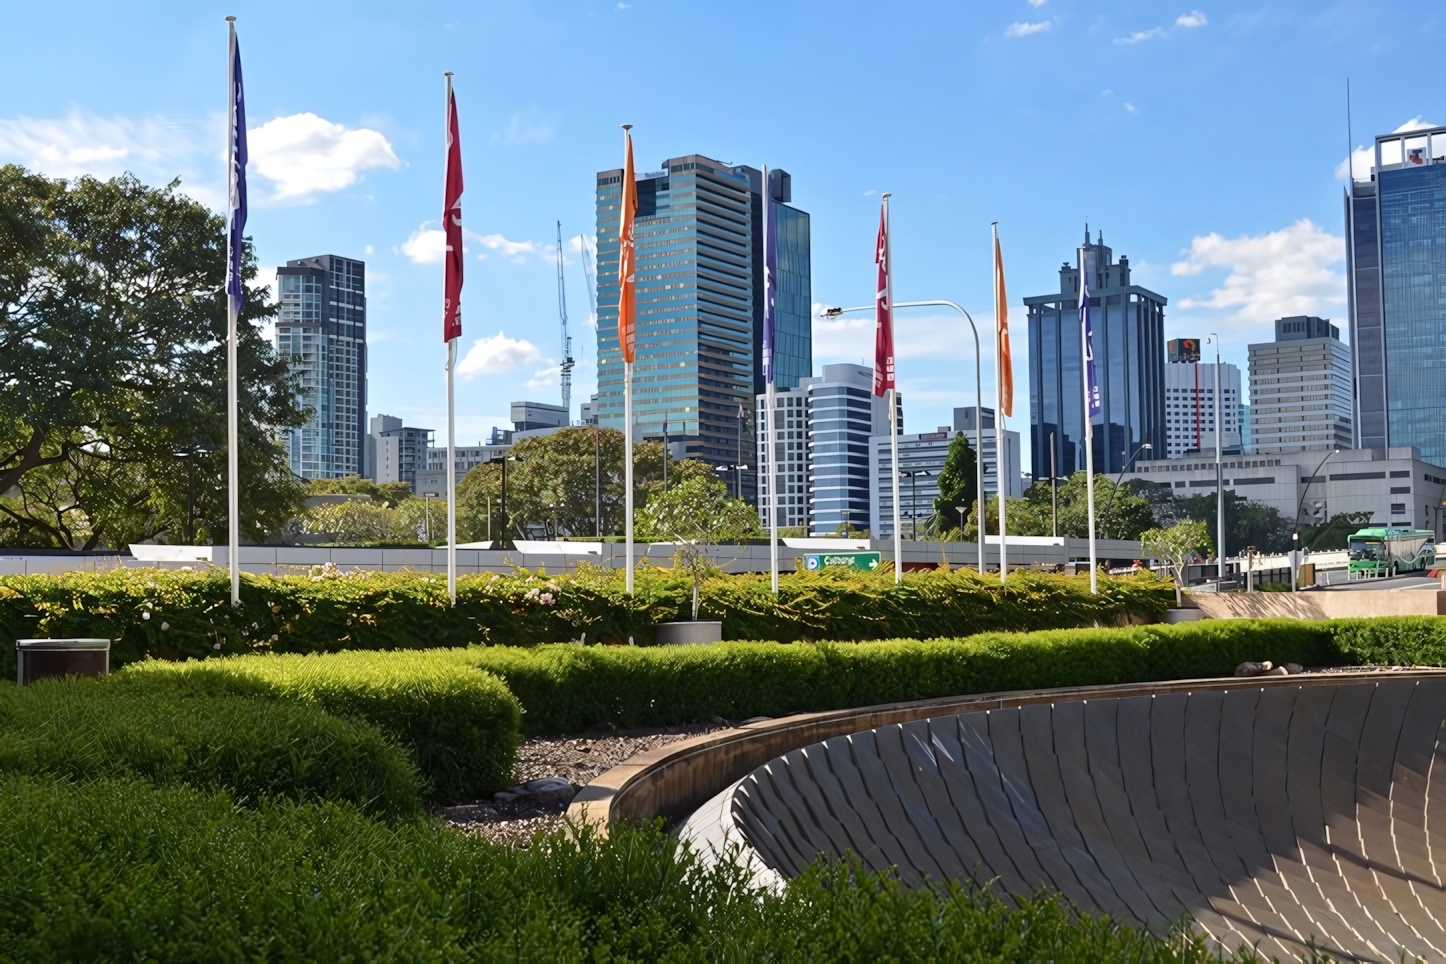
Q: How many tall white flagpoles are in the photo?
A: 7